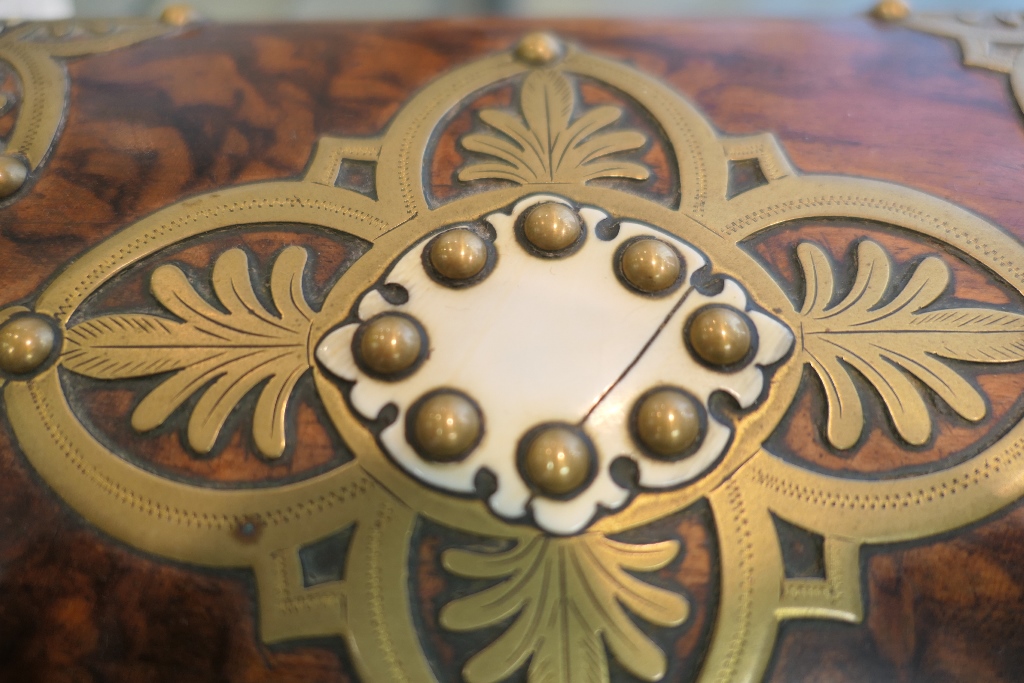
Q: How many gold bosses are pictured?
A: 13